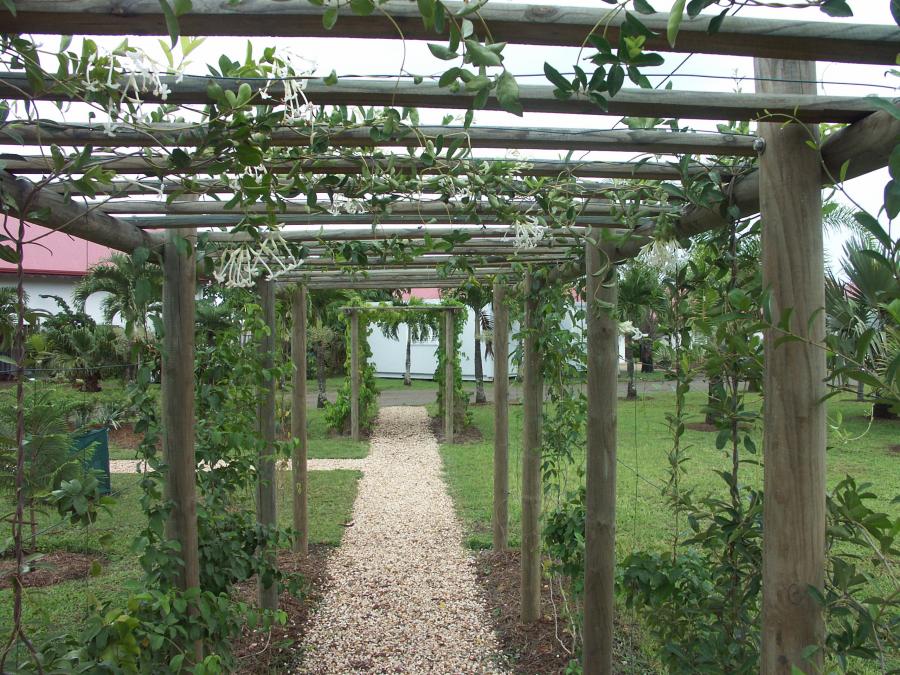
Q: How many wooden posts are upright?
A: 9